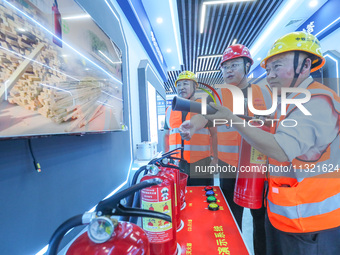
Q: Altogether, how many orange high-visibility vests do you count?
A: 3